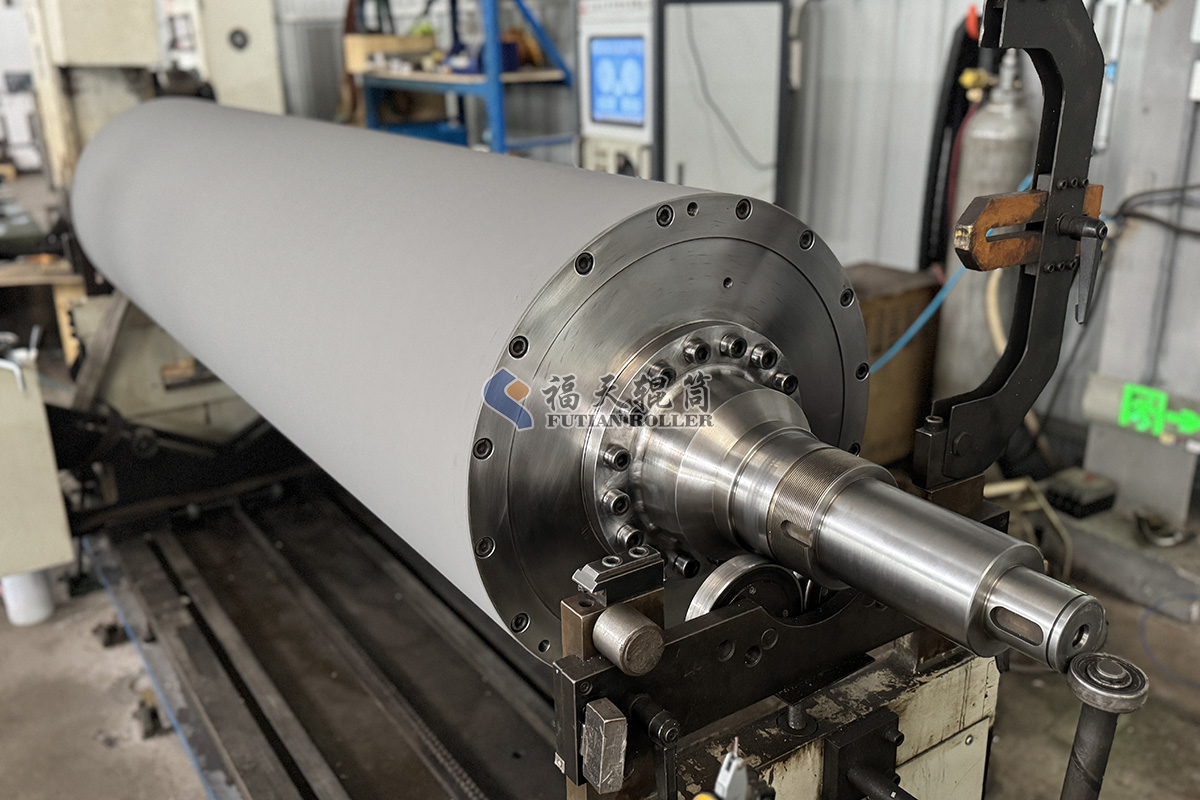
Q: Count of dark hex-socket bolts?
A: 11